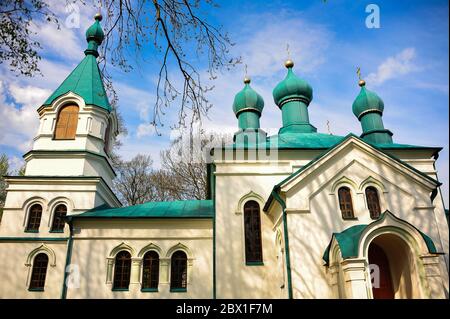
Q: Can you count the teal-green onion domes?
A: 4